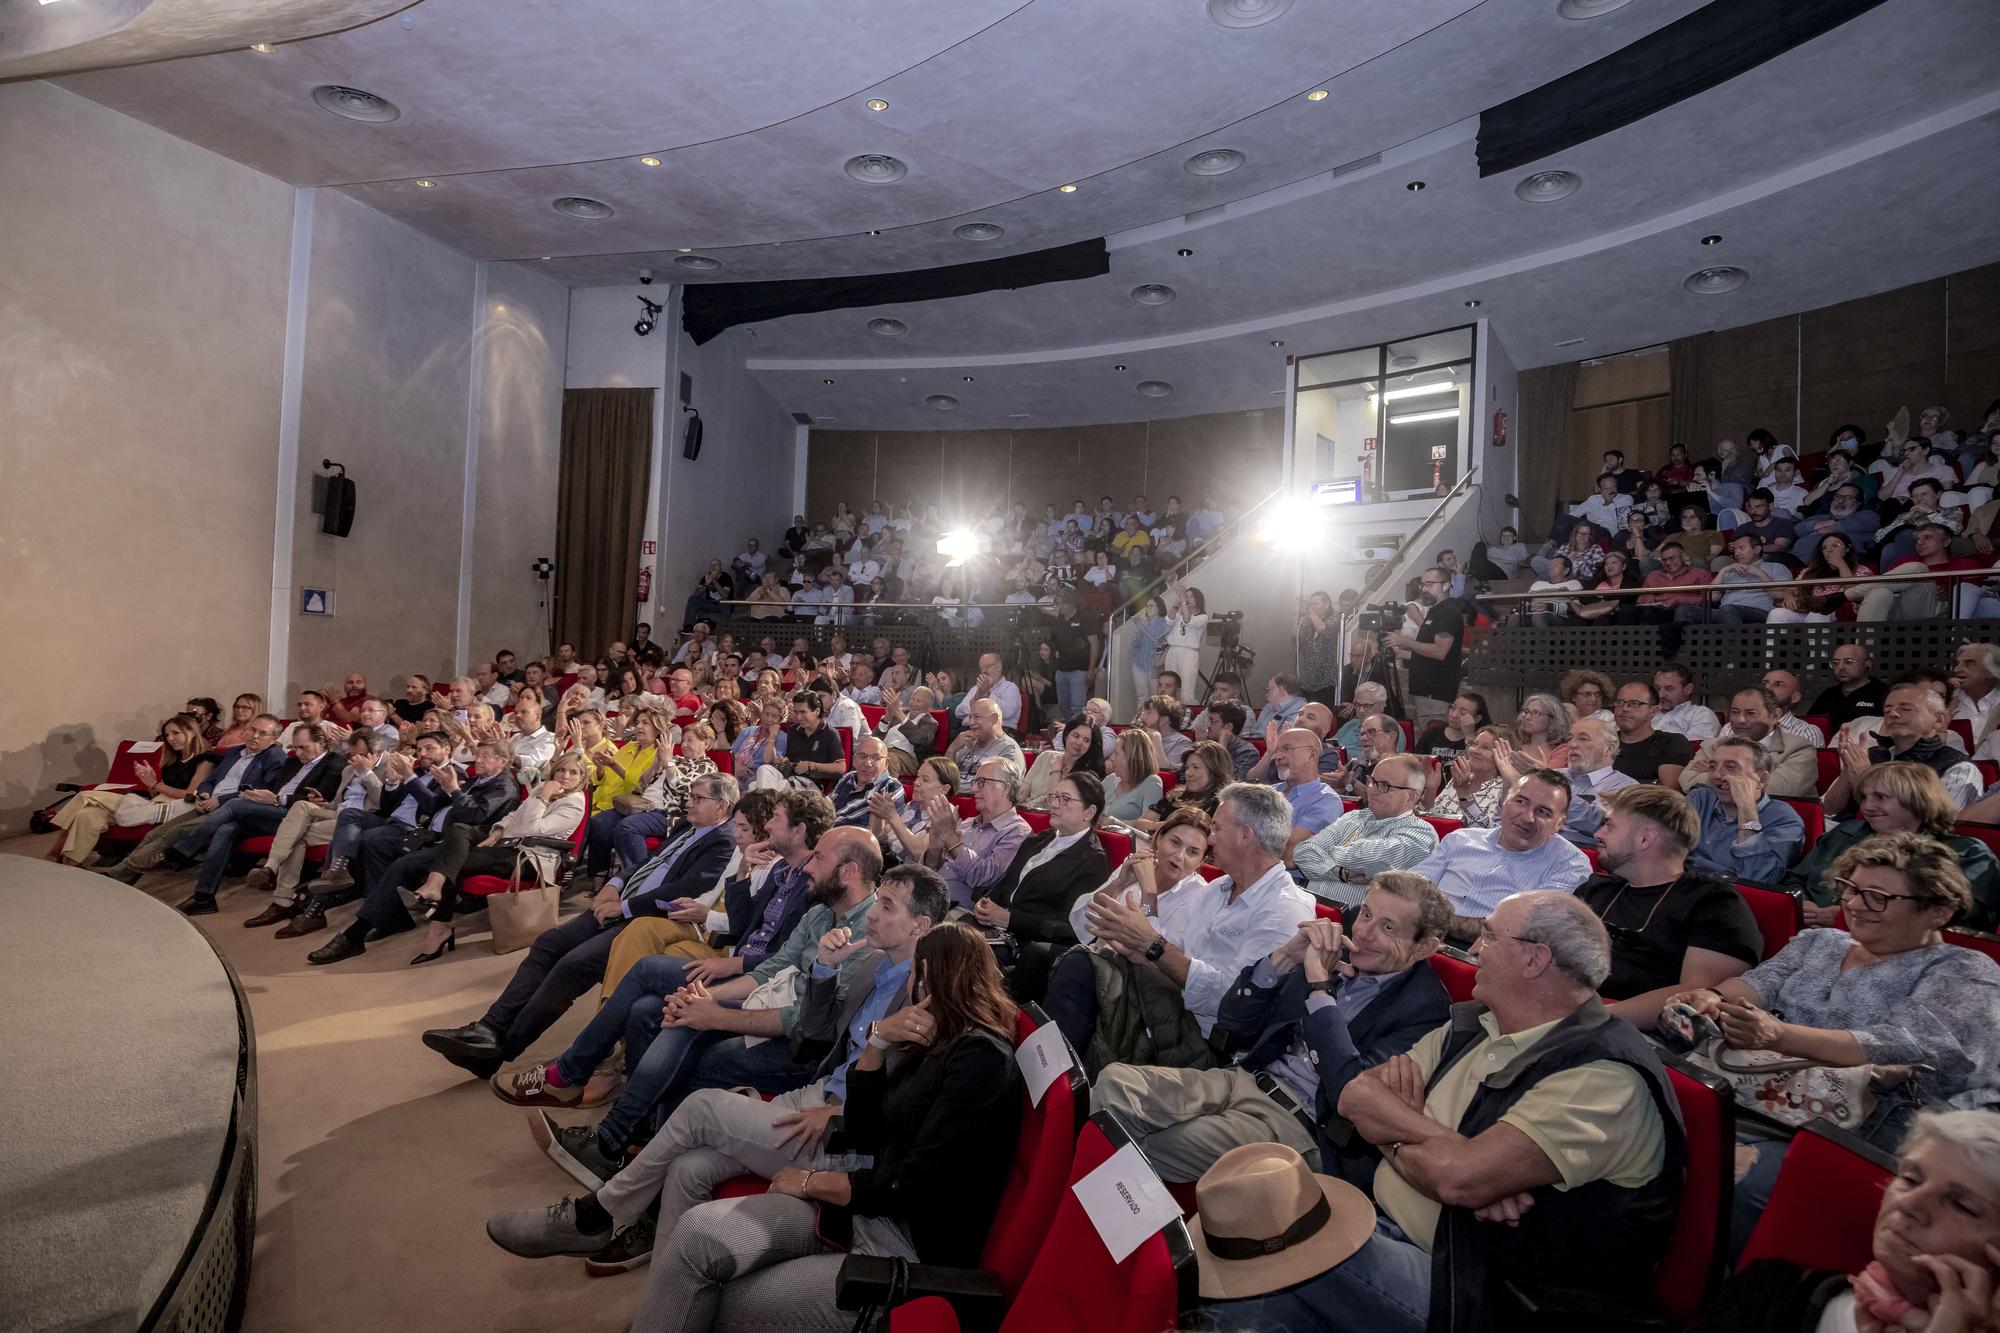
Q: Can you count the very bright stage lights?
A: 2